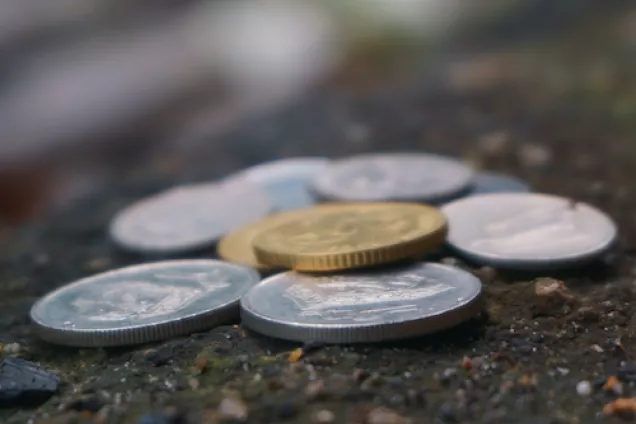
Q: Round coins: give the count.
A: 9